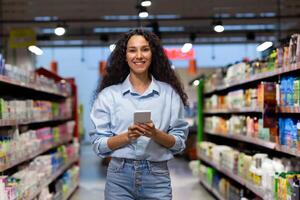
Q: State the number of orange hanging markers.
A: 3